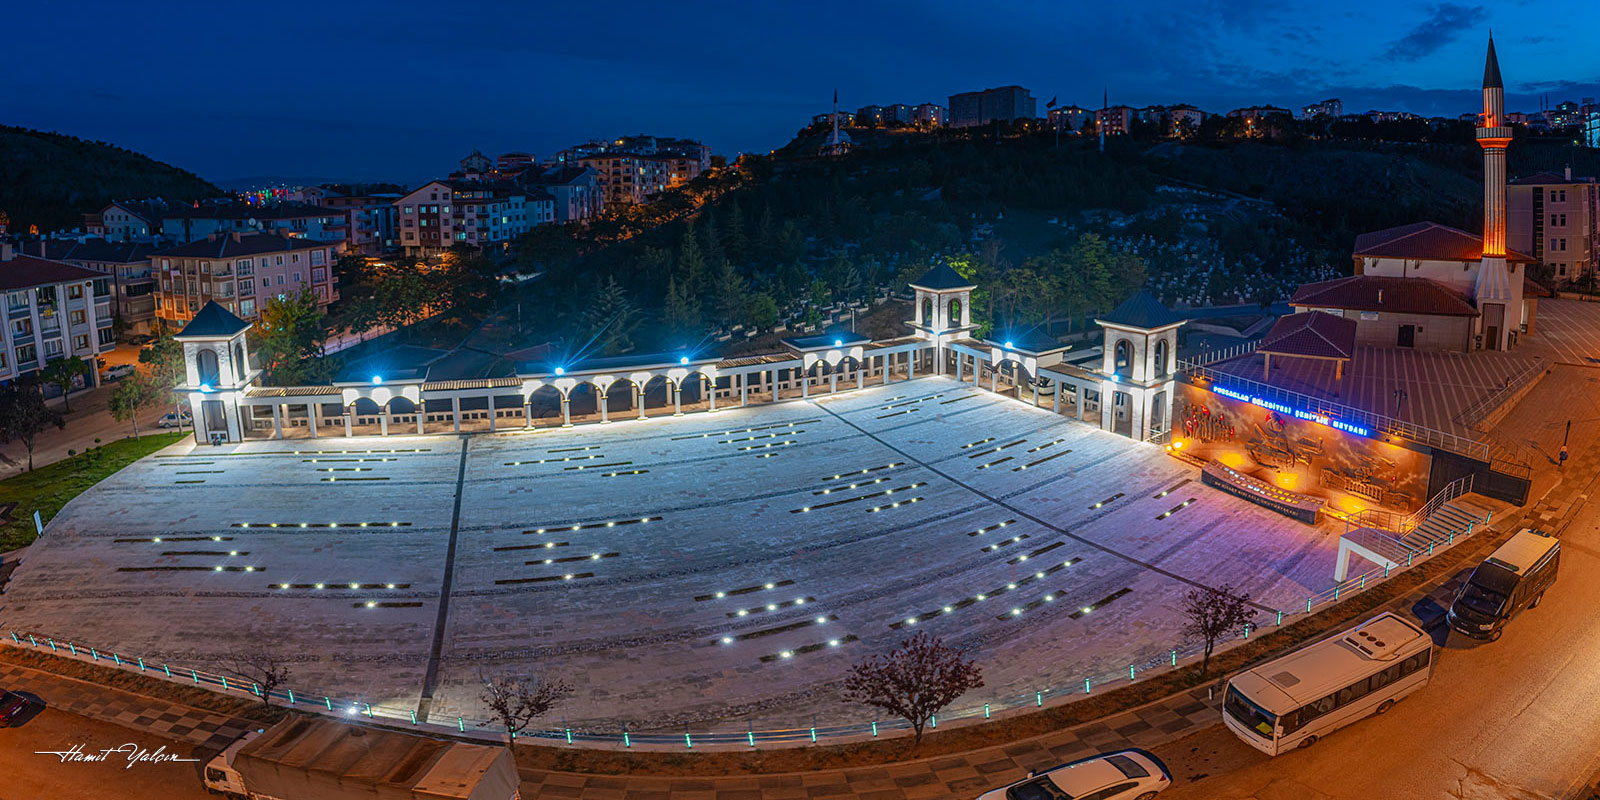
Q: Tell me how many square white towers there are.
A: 3